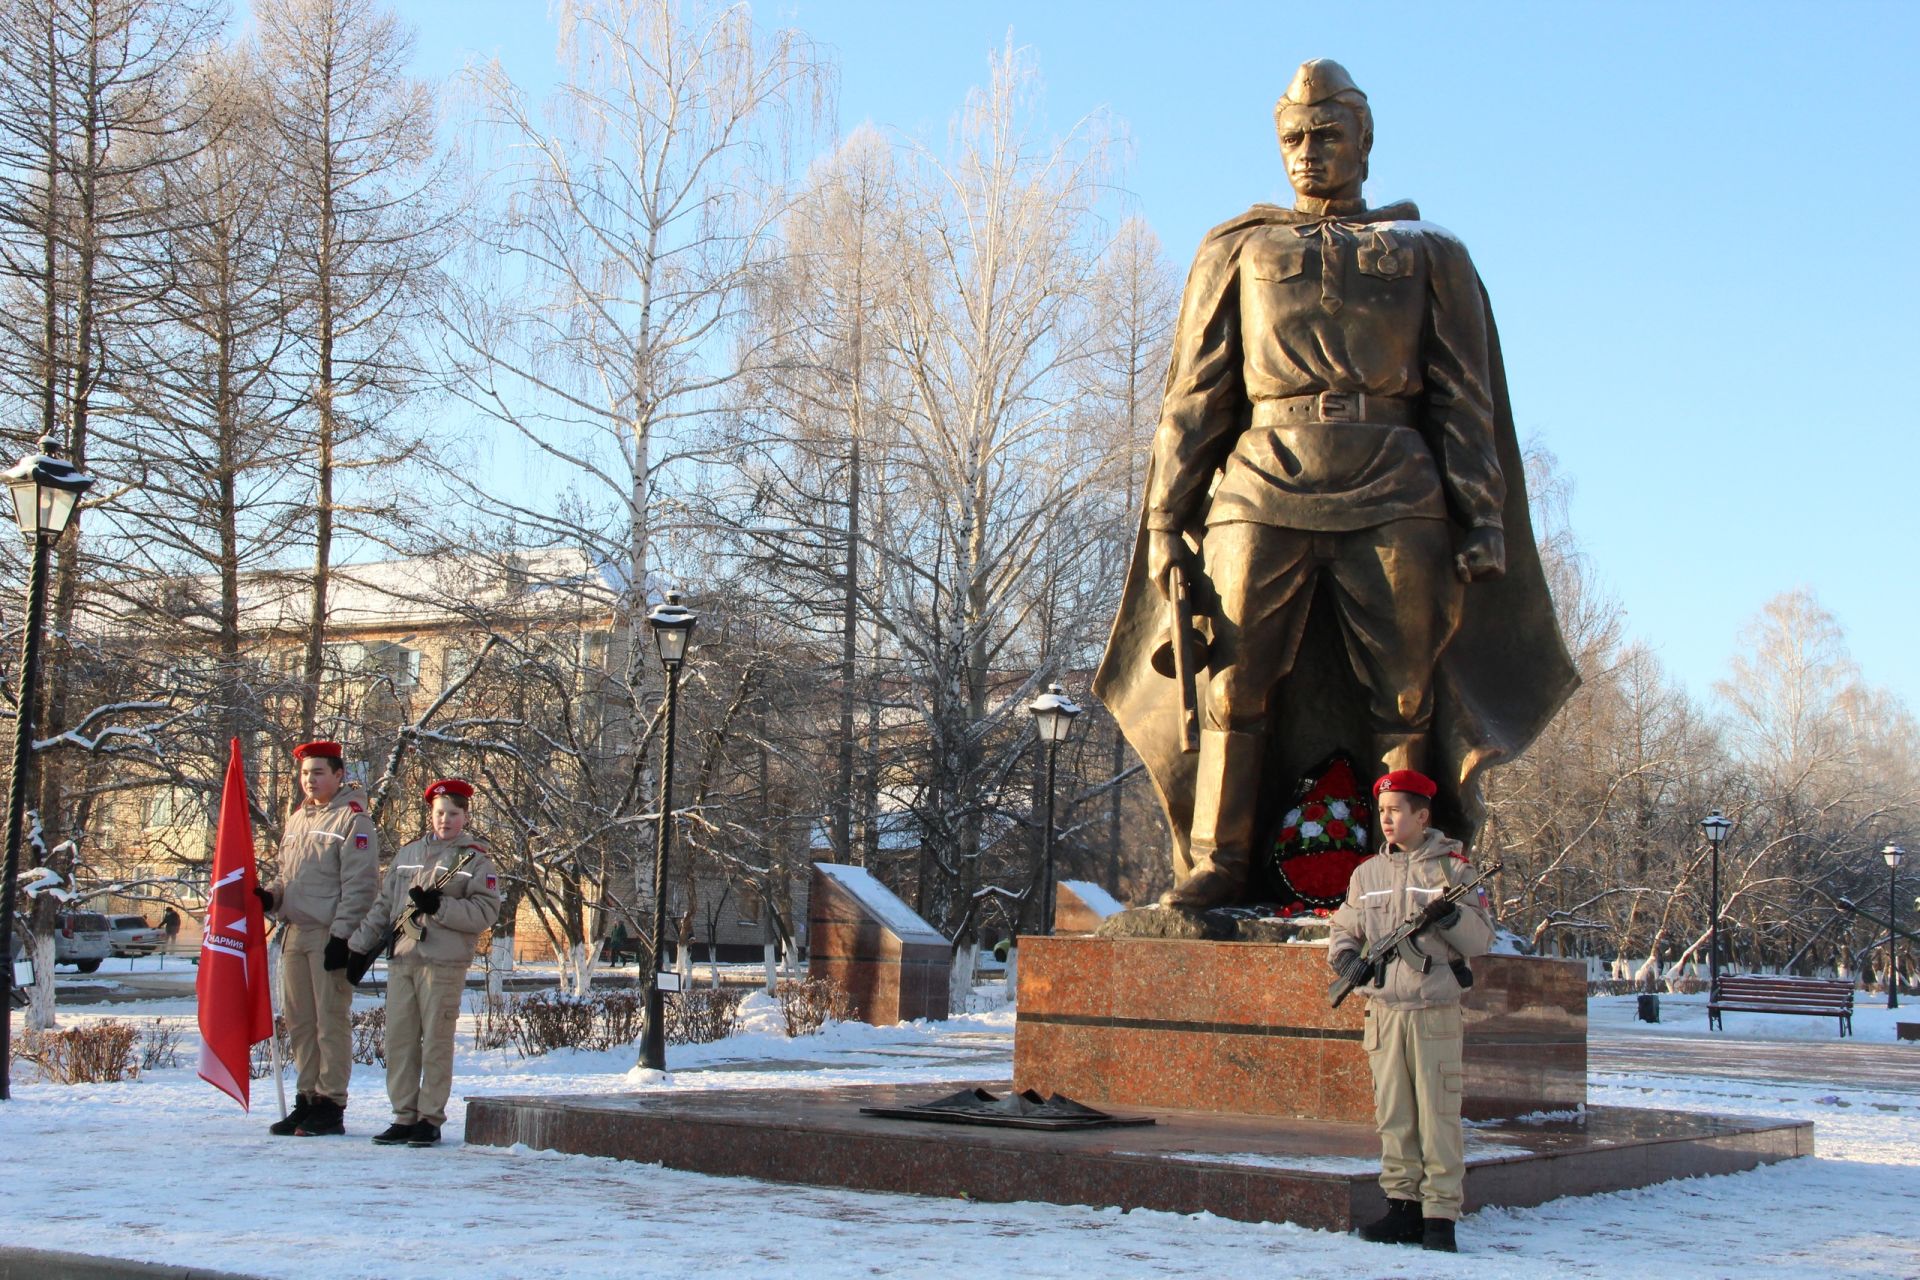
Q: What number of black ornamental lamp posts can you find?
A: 5